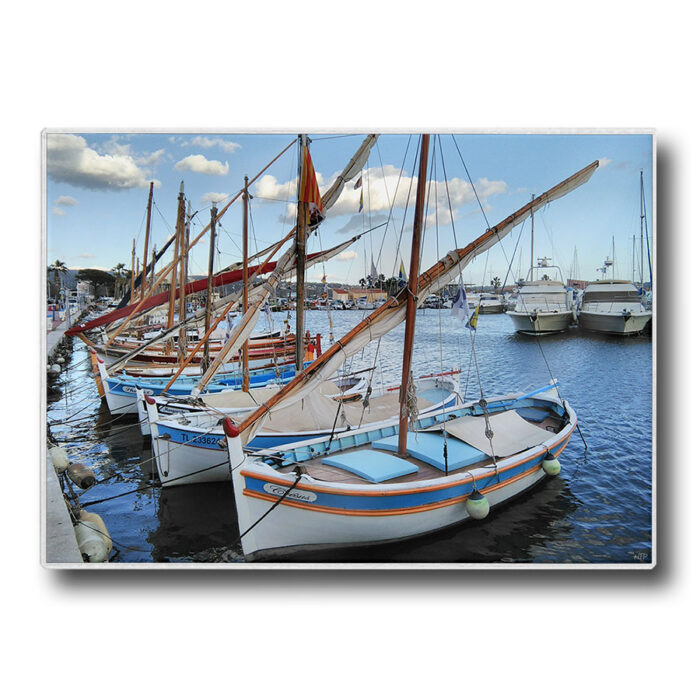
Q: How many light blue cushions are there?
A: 2